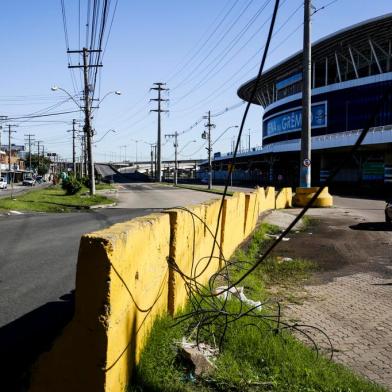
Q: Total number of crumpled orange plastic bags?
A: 0